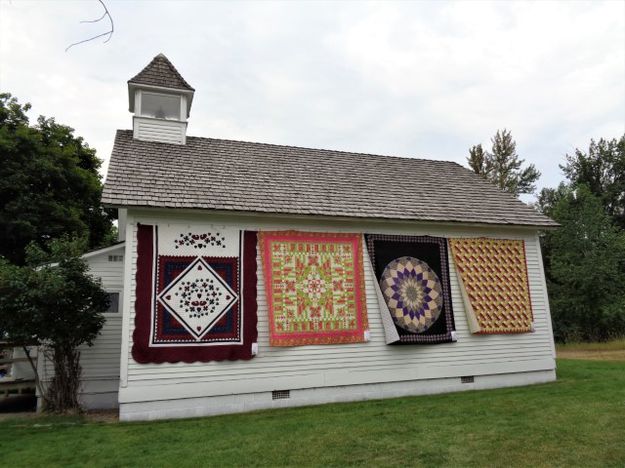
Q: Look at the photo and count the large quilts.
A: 4